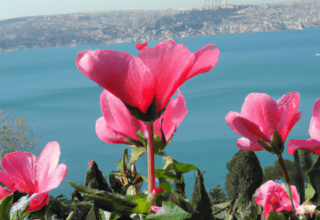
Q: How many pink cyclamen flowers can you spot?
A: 6